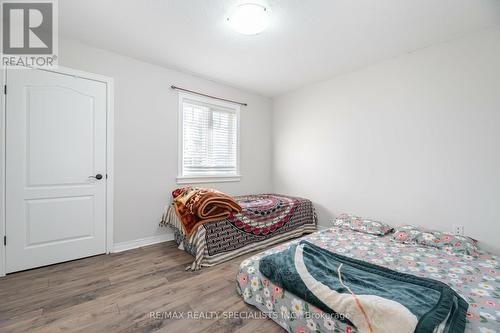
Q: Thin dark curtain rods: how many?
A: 1